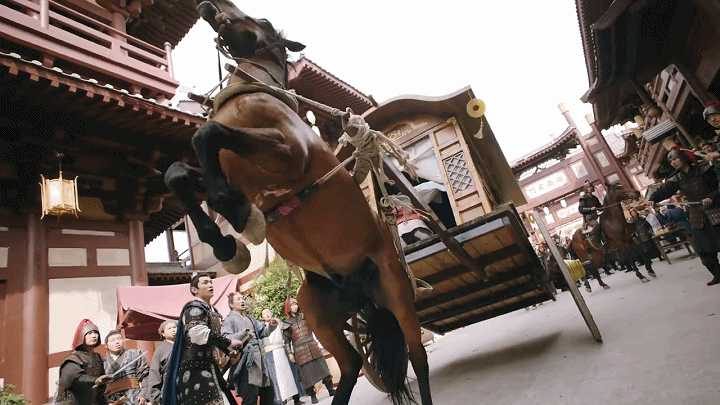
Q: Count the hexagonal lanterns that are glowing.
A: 1